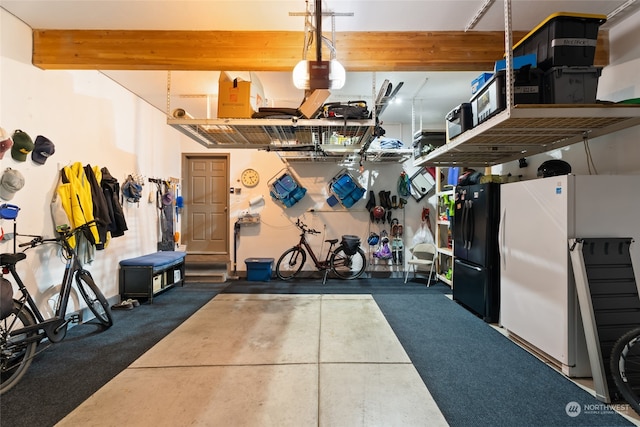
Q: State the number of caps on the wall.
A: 4